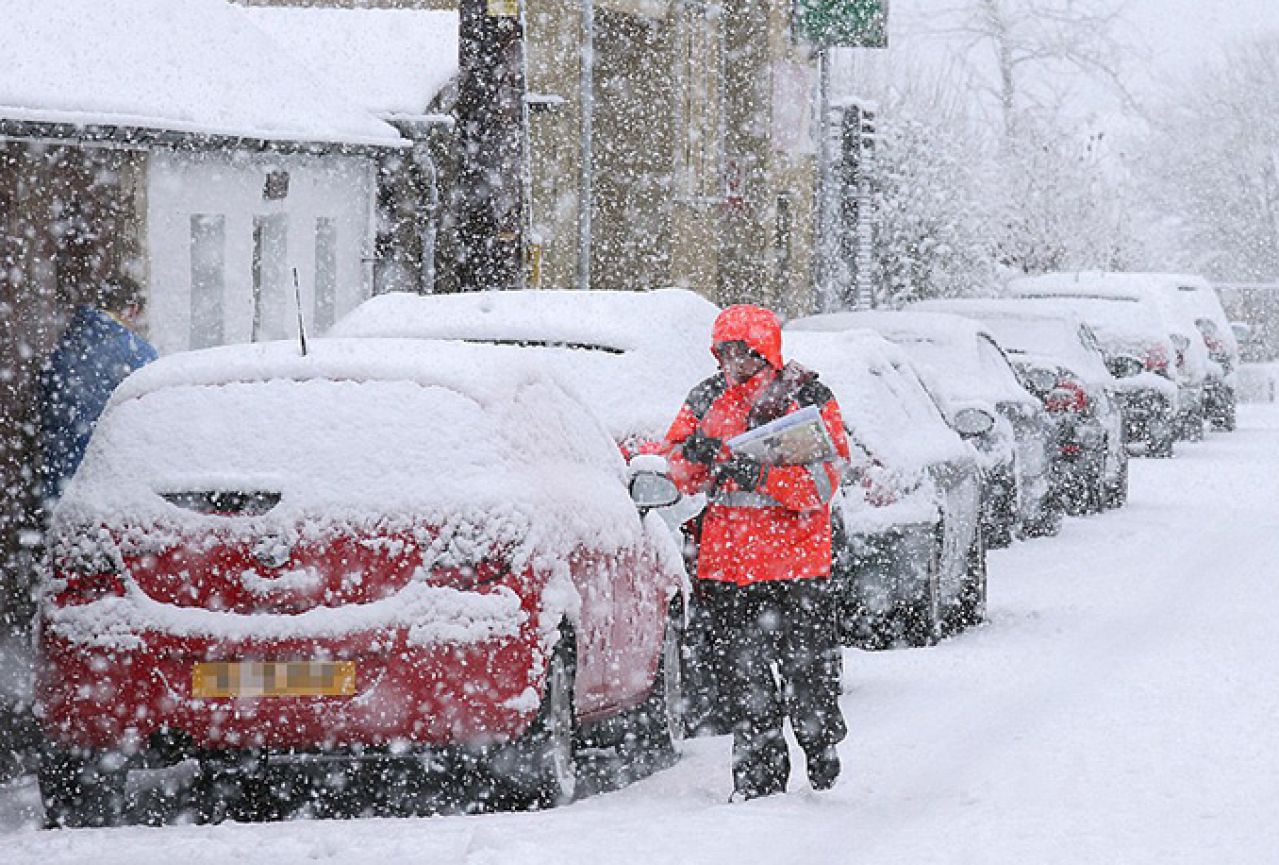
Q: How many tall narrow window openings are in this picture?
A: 3